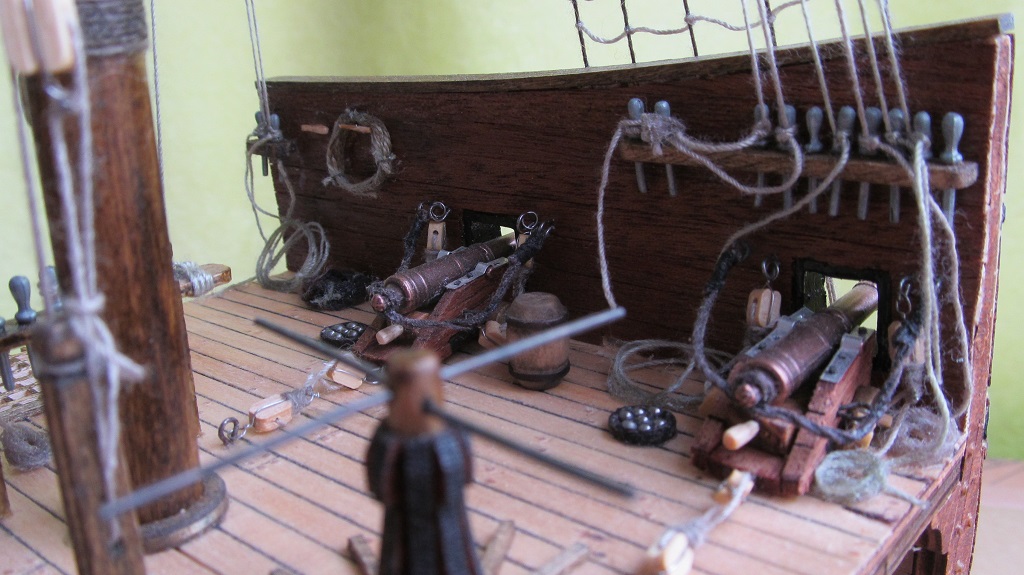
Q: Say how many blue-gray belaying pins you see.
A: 15